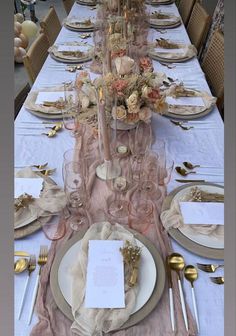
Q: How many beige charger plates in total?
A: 11